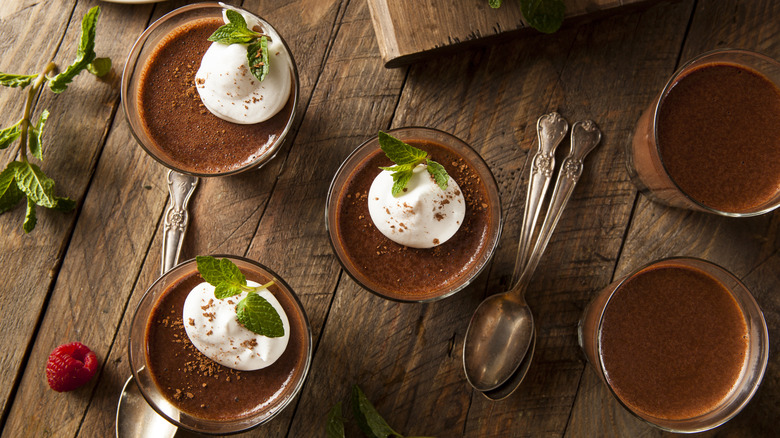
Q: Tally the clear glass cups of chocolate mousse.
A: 5